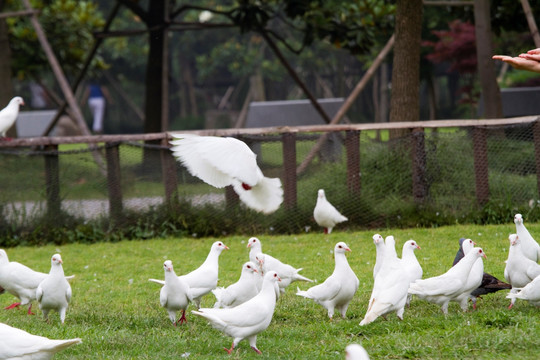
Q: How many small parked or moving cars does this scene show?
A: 0